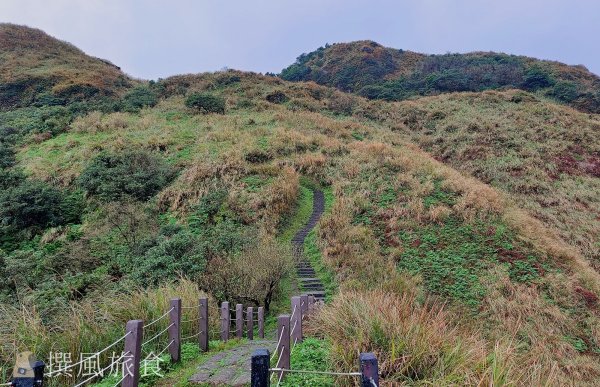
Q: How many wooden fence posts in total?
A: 14